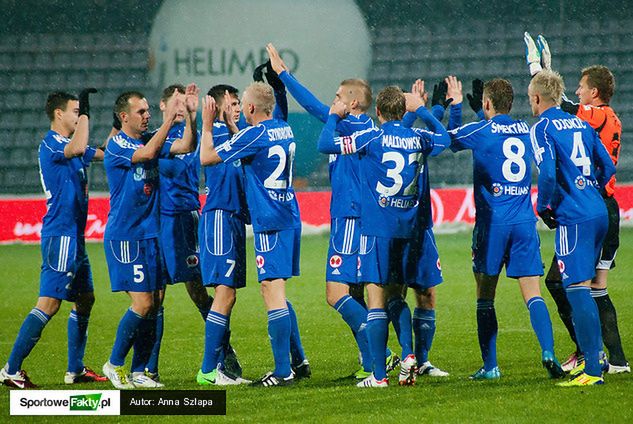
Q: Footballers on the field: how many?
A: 11